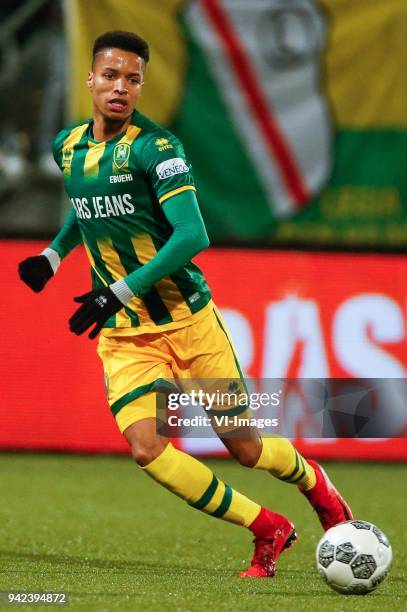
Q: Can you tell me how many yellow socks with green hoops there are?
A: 2